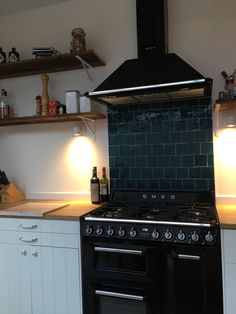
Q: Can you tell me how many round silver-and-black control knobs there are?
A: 10